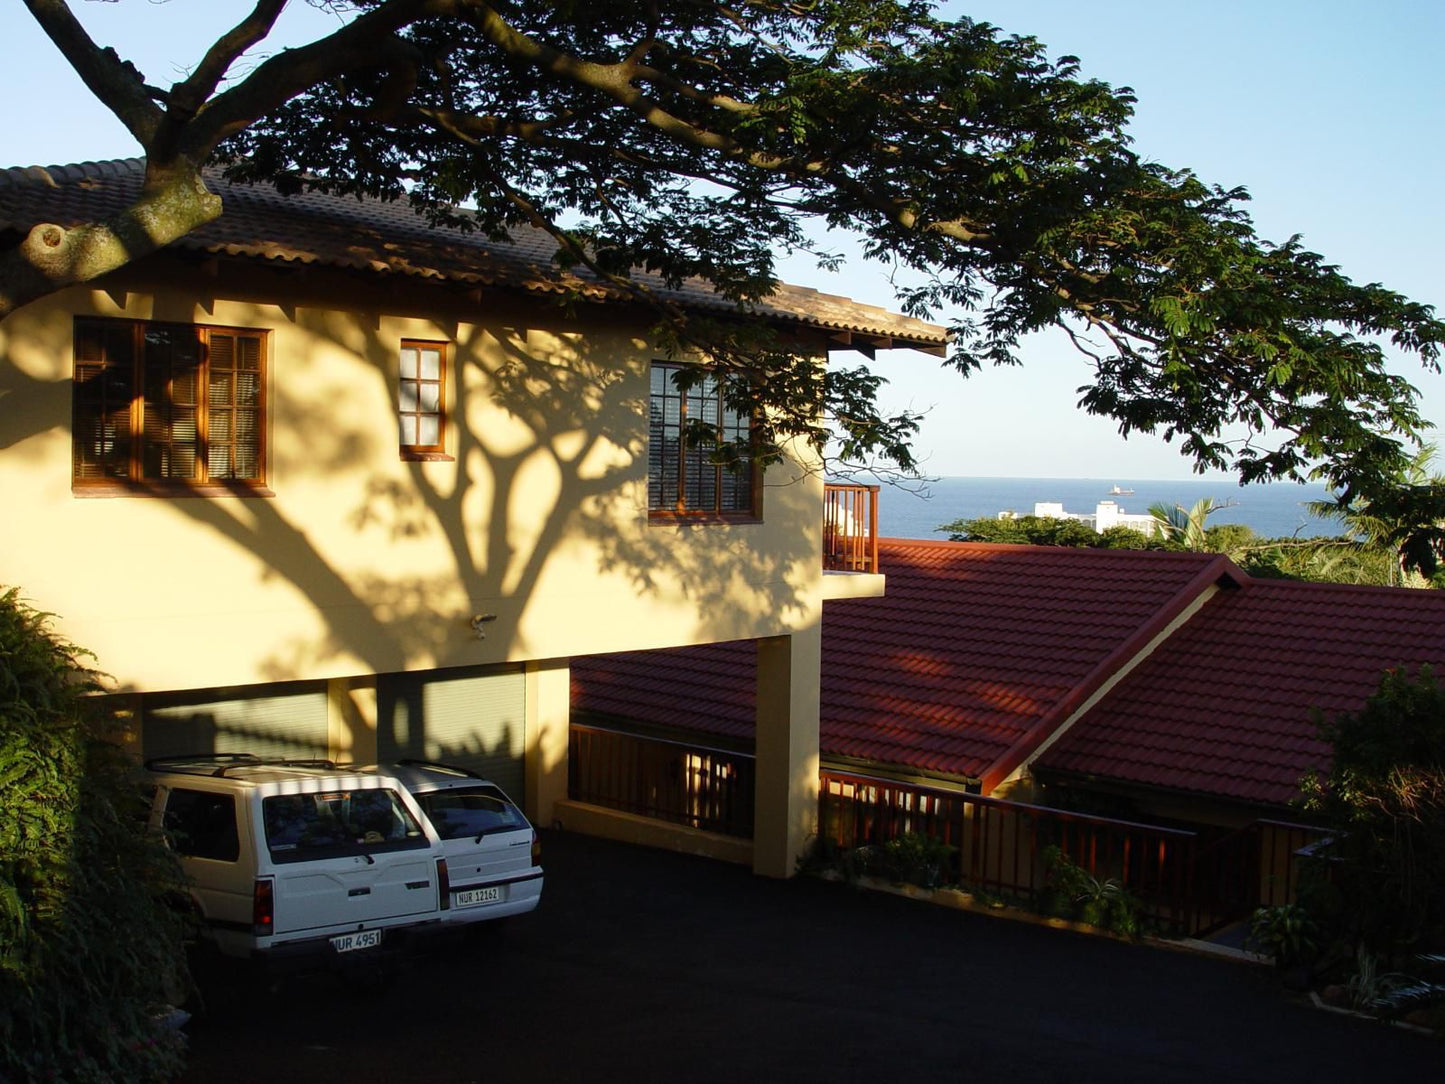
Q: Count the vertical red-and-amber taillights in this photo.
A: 3